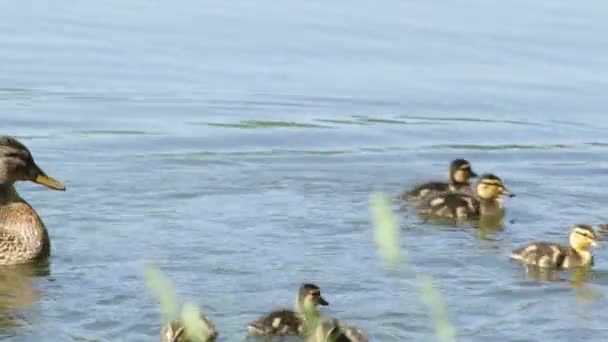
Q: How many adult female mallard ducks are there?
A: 1